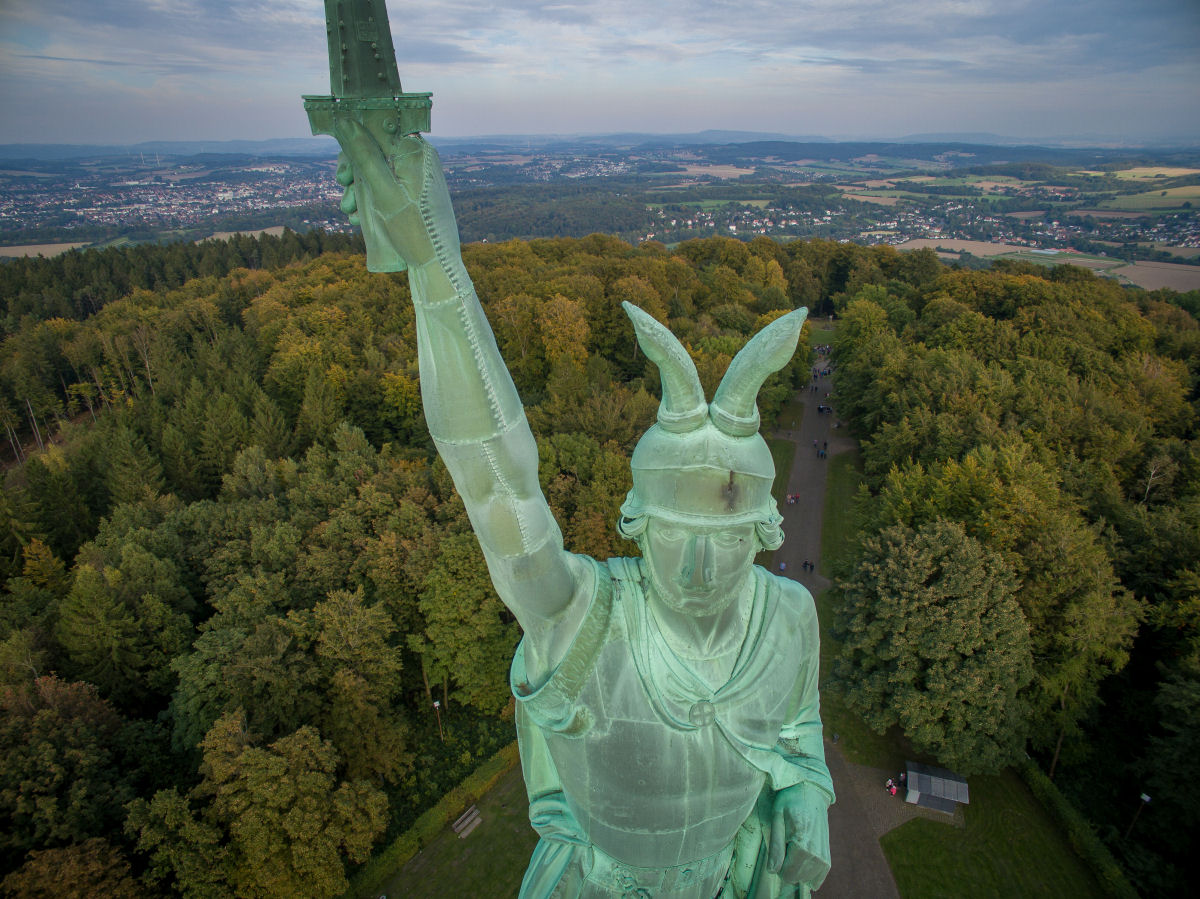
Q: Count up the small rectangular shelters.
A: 1